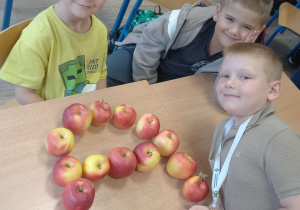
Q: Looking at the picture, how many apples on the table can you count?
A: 13